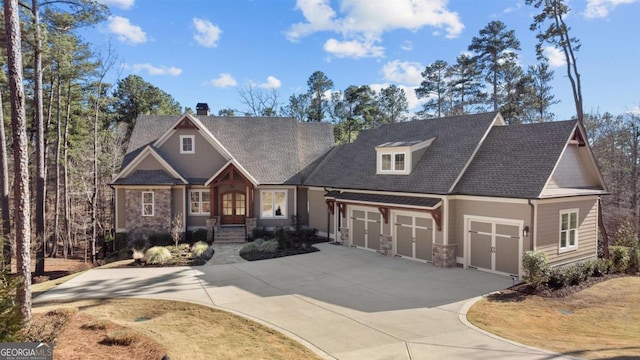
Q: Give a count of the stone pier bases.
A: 5